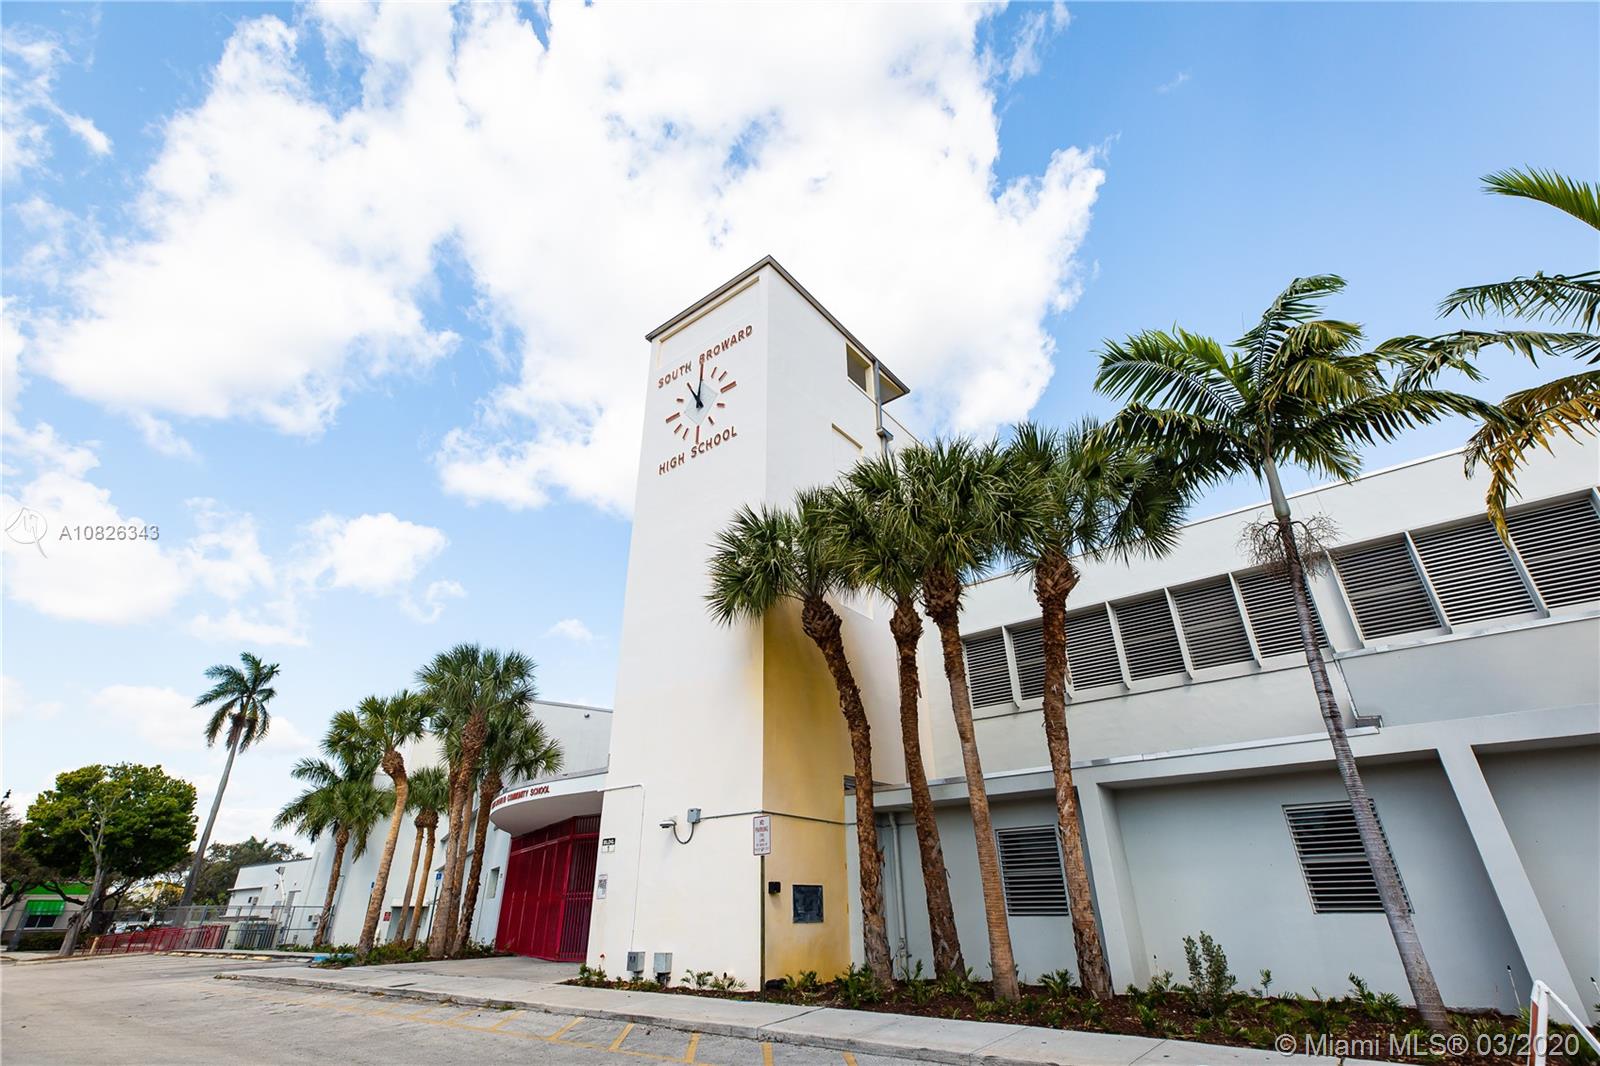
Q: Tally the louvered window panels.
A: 11